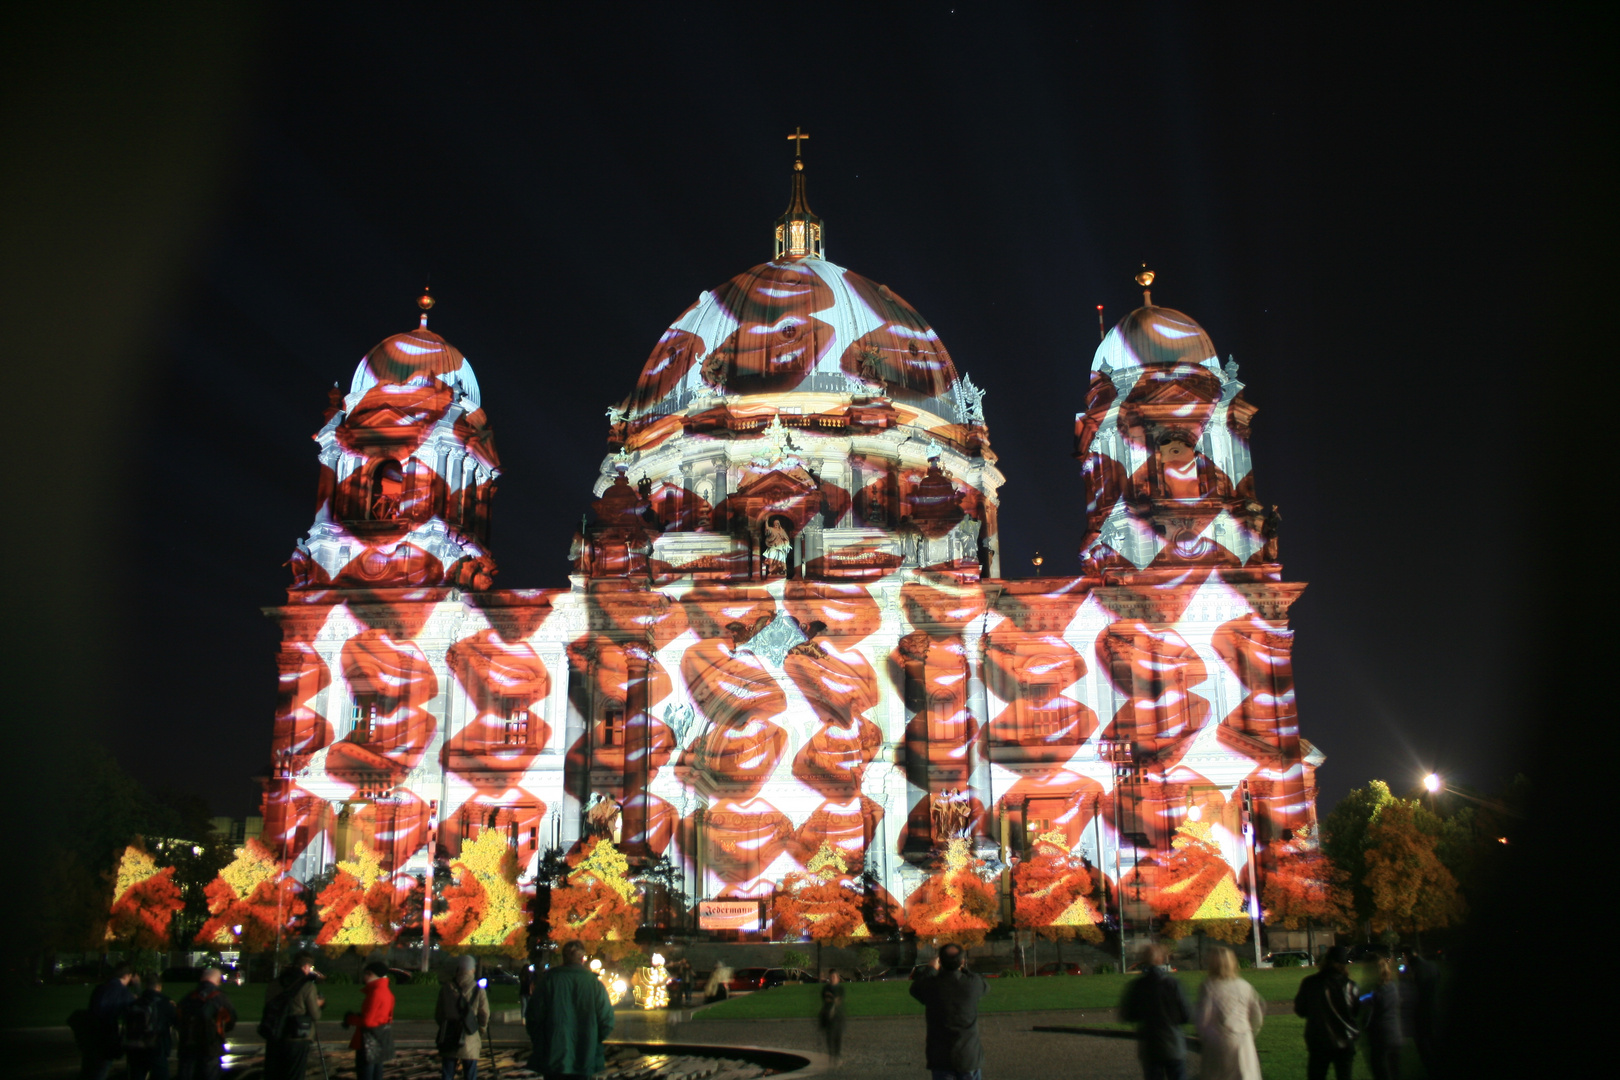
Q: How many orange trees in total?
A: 11